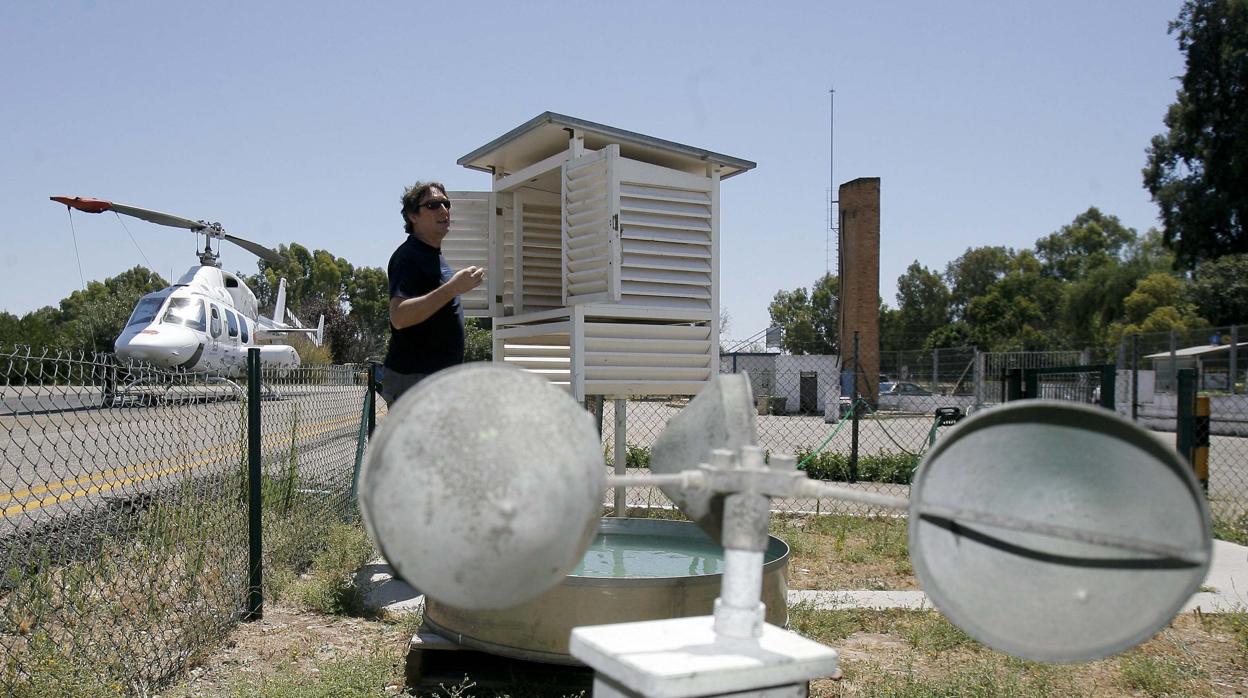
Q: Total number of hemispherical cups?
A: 3